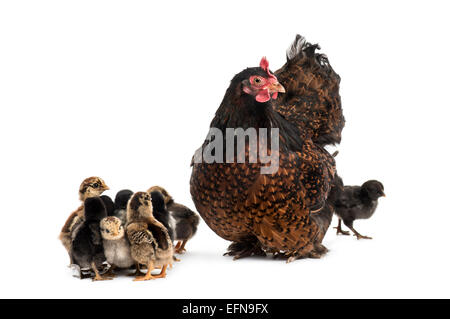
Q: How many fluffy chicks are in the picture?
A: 9